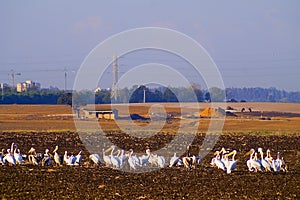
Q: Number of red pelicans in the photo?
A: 0